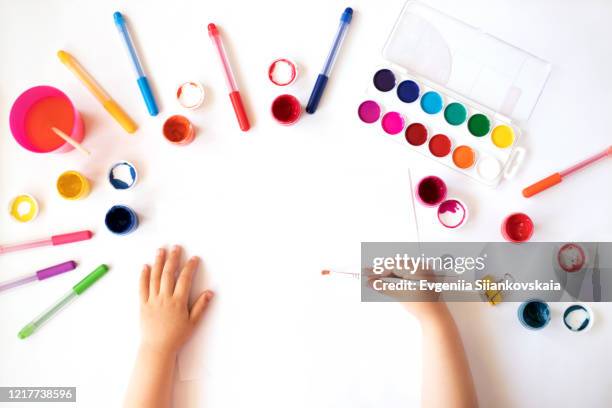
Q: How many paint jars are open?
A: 7